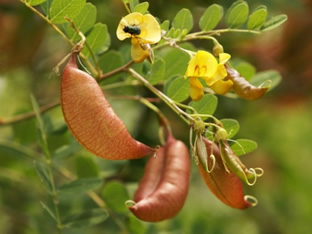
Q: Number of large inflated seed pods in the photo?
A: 3